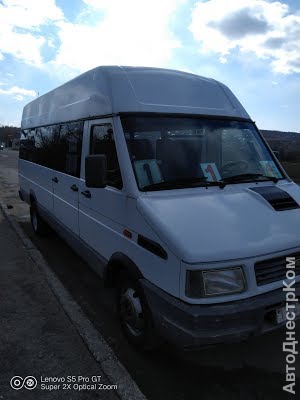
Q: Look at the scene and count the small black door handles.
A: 3